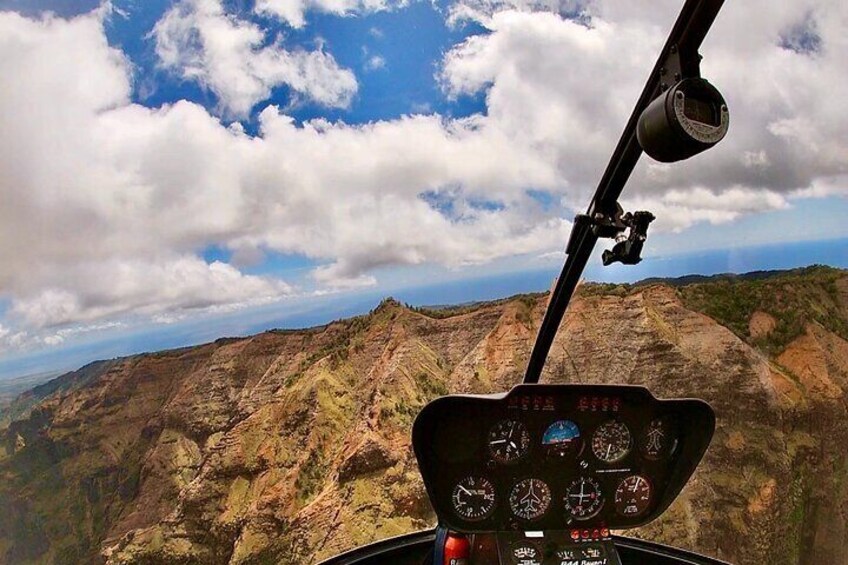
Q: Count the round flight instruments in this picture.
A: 8